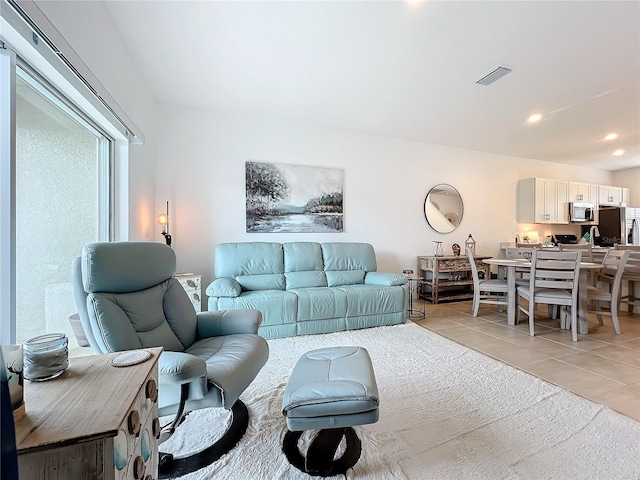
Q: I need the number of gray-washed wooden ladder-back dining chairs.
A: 4